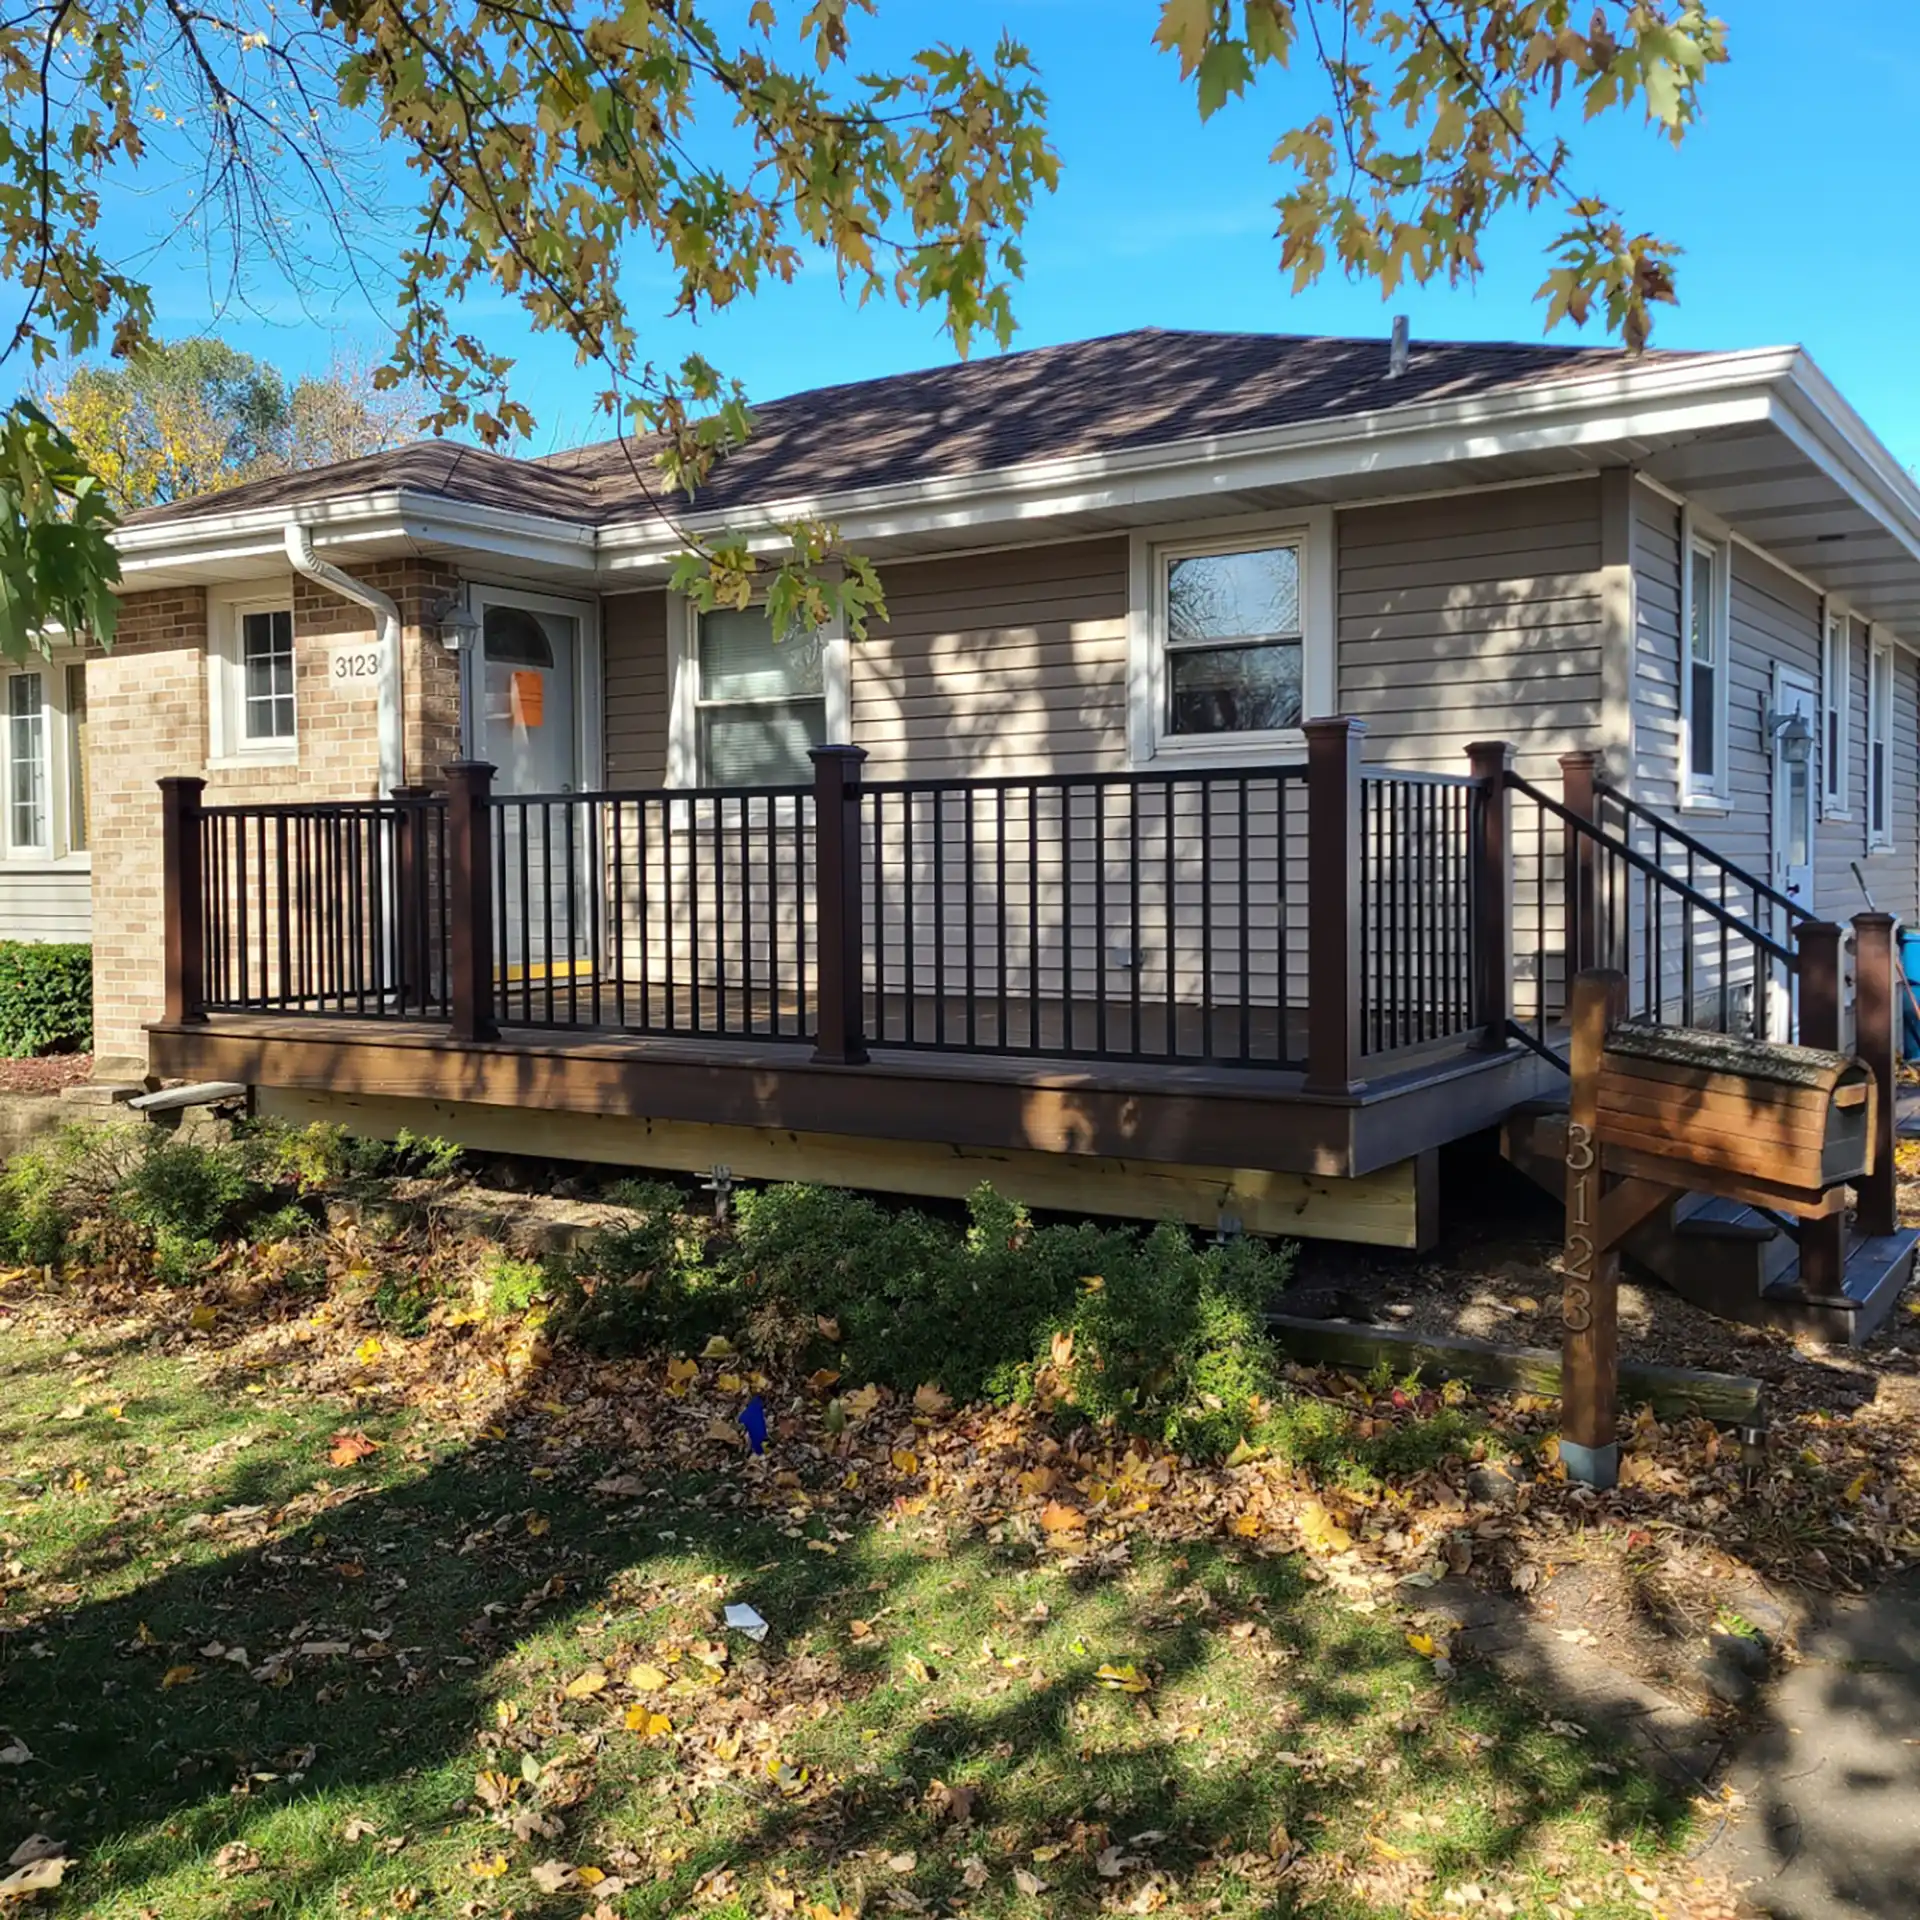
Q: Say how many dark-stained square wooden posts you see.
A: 9